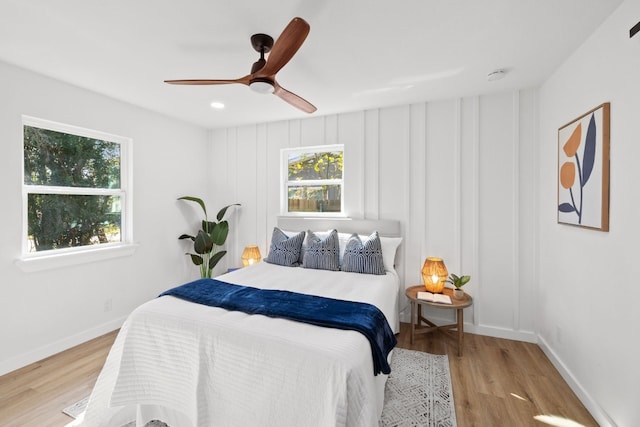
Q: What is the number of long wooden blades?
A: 3